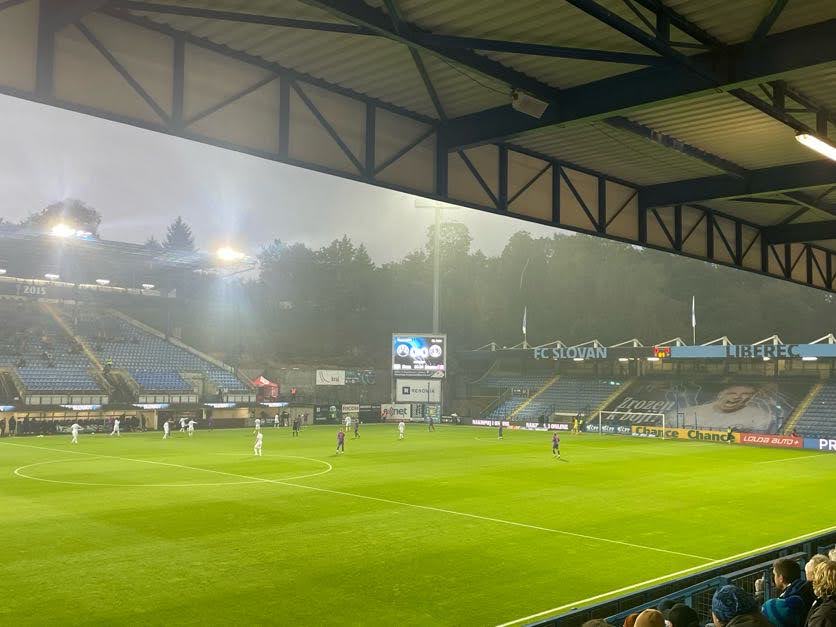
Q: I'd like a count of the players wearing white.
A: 10